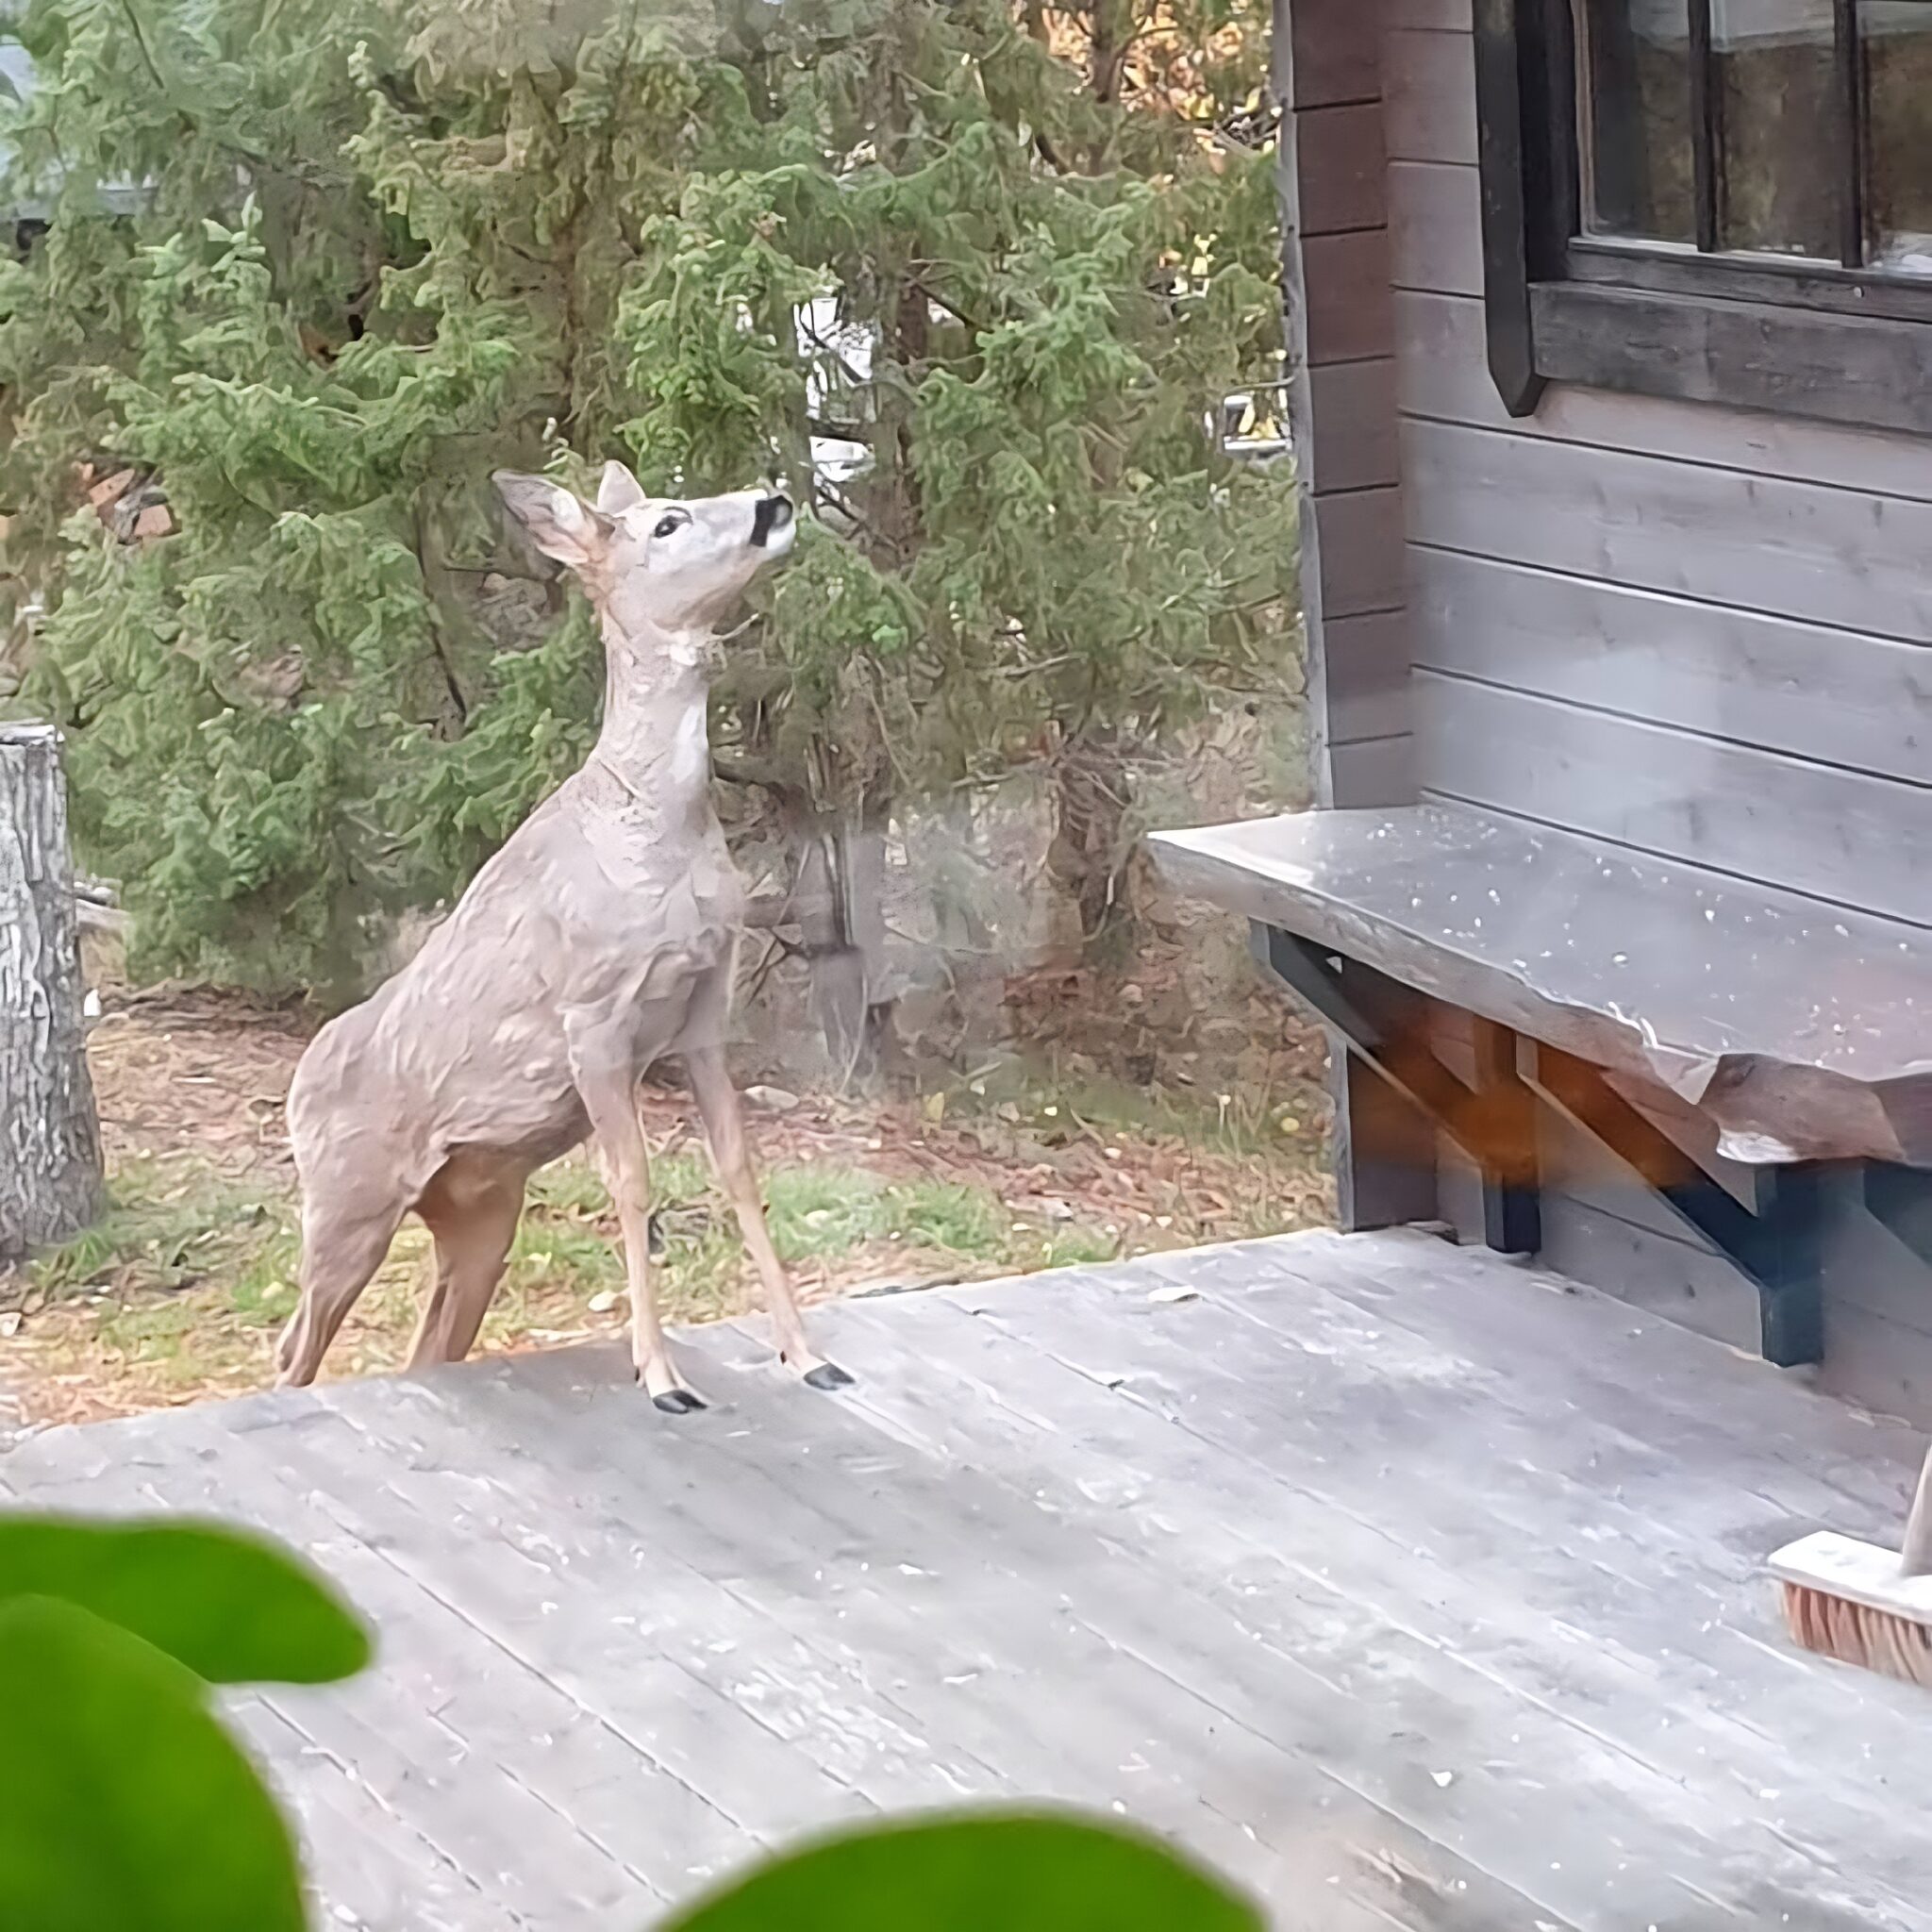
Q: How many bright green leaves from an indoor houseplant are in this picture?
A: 3